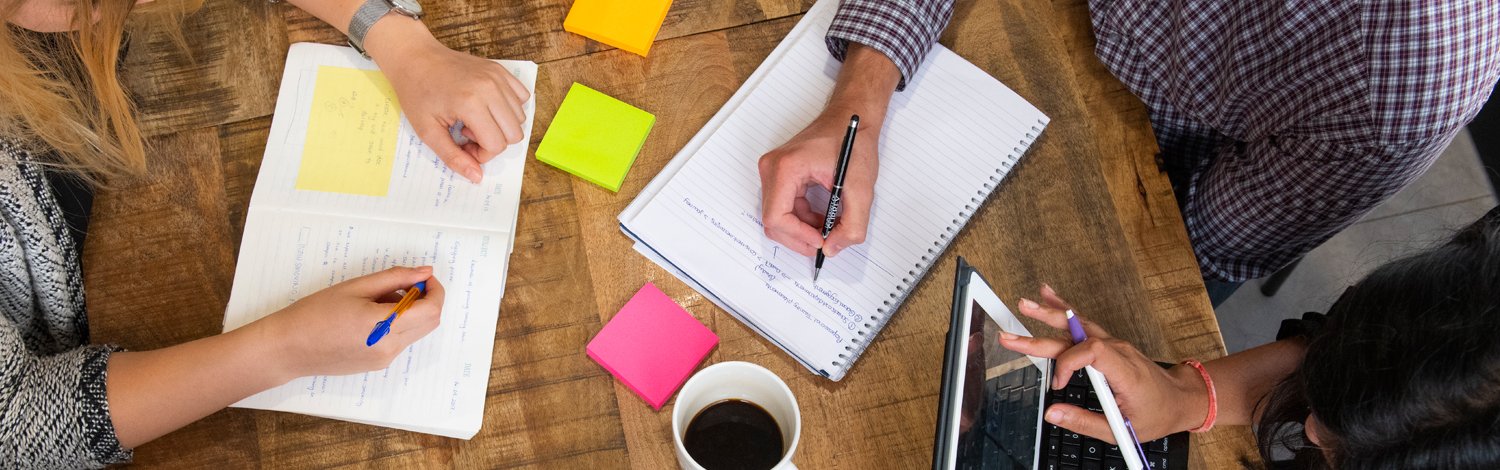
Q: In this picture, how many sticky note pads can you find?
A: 3